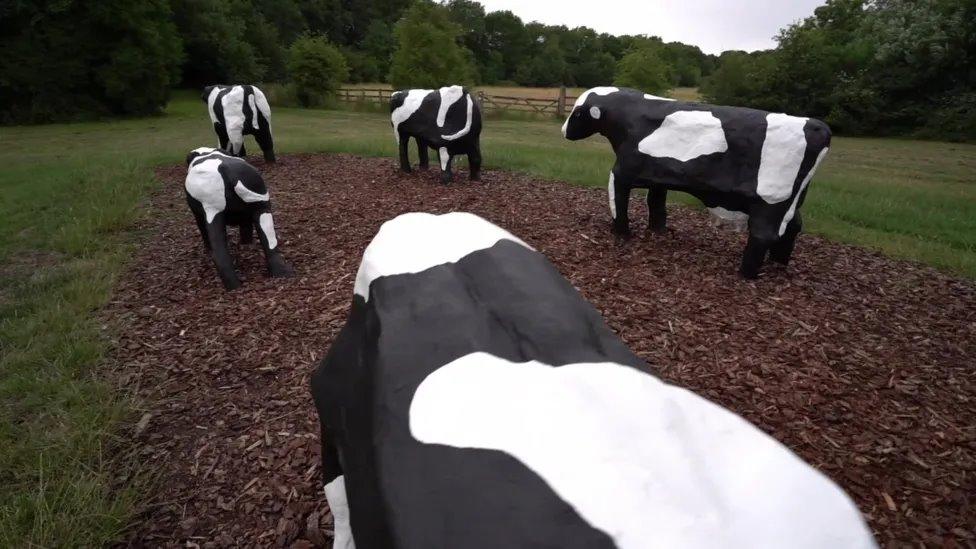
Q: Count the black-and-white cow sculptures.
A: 5